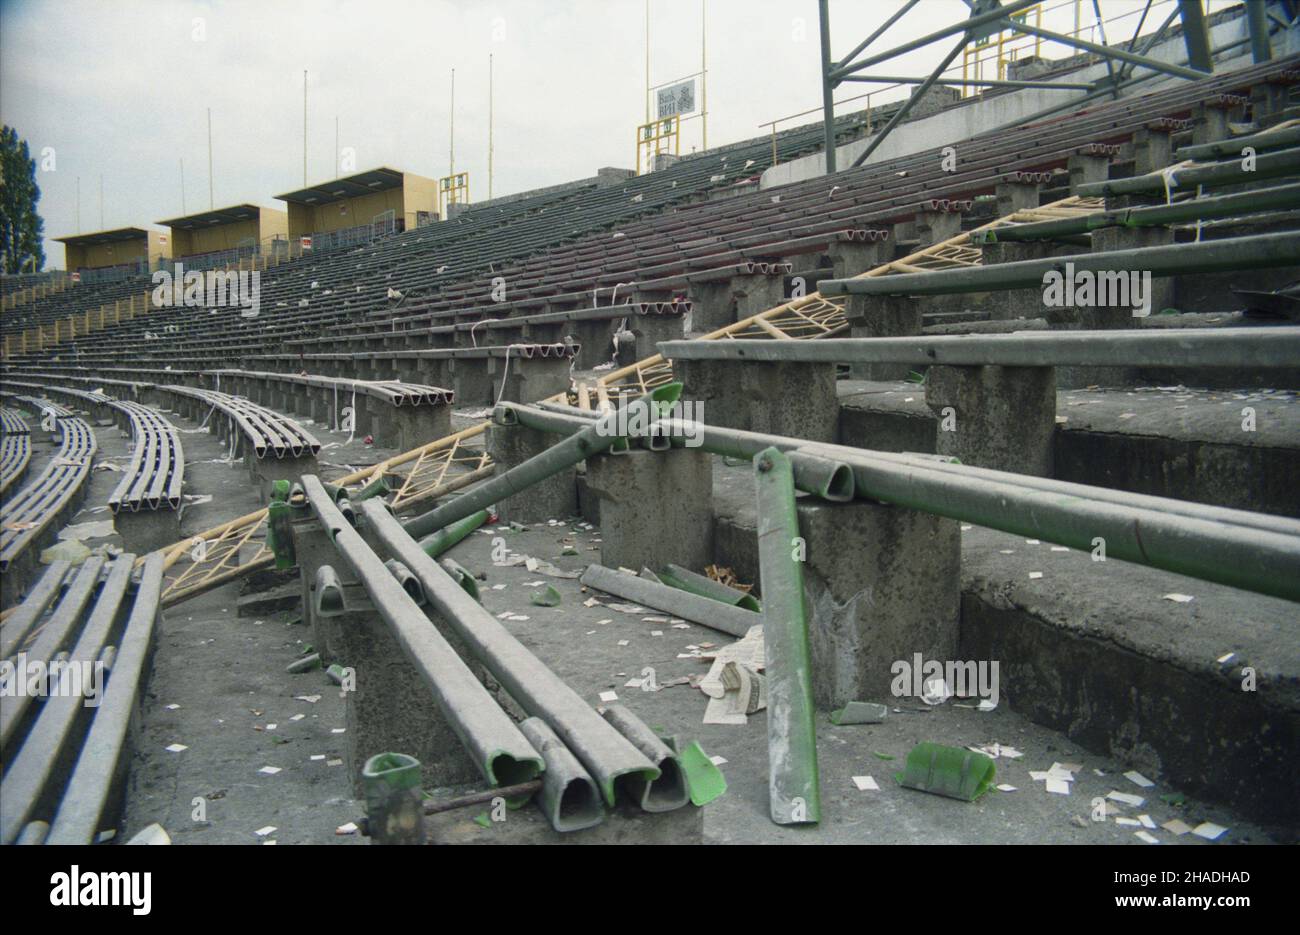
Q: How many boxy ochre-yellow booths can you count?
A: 3